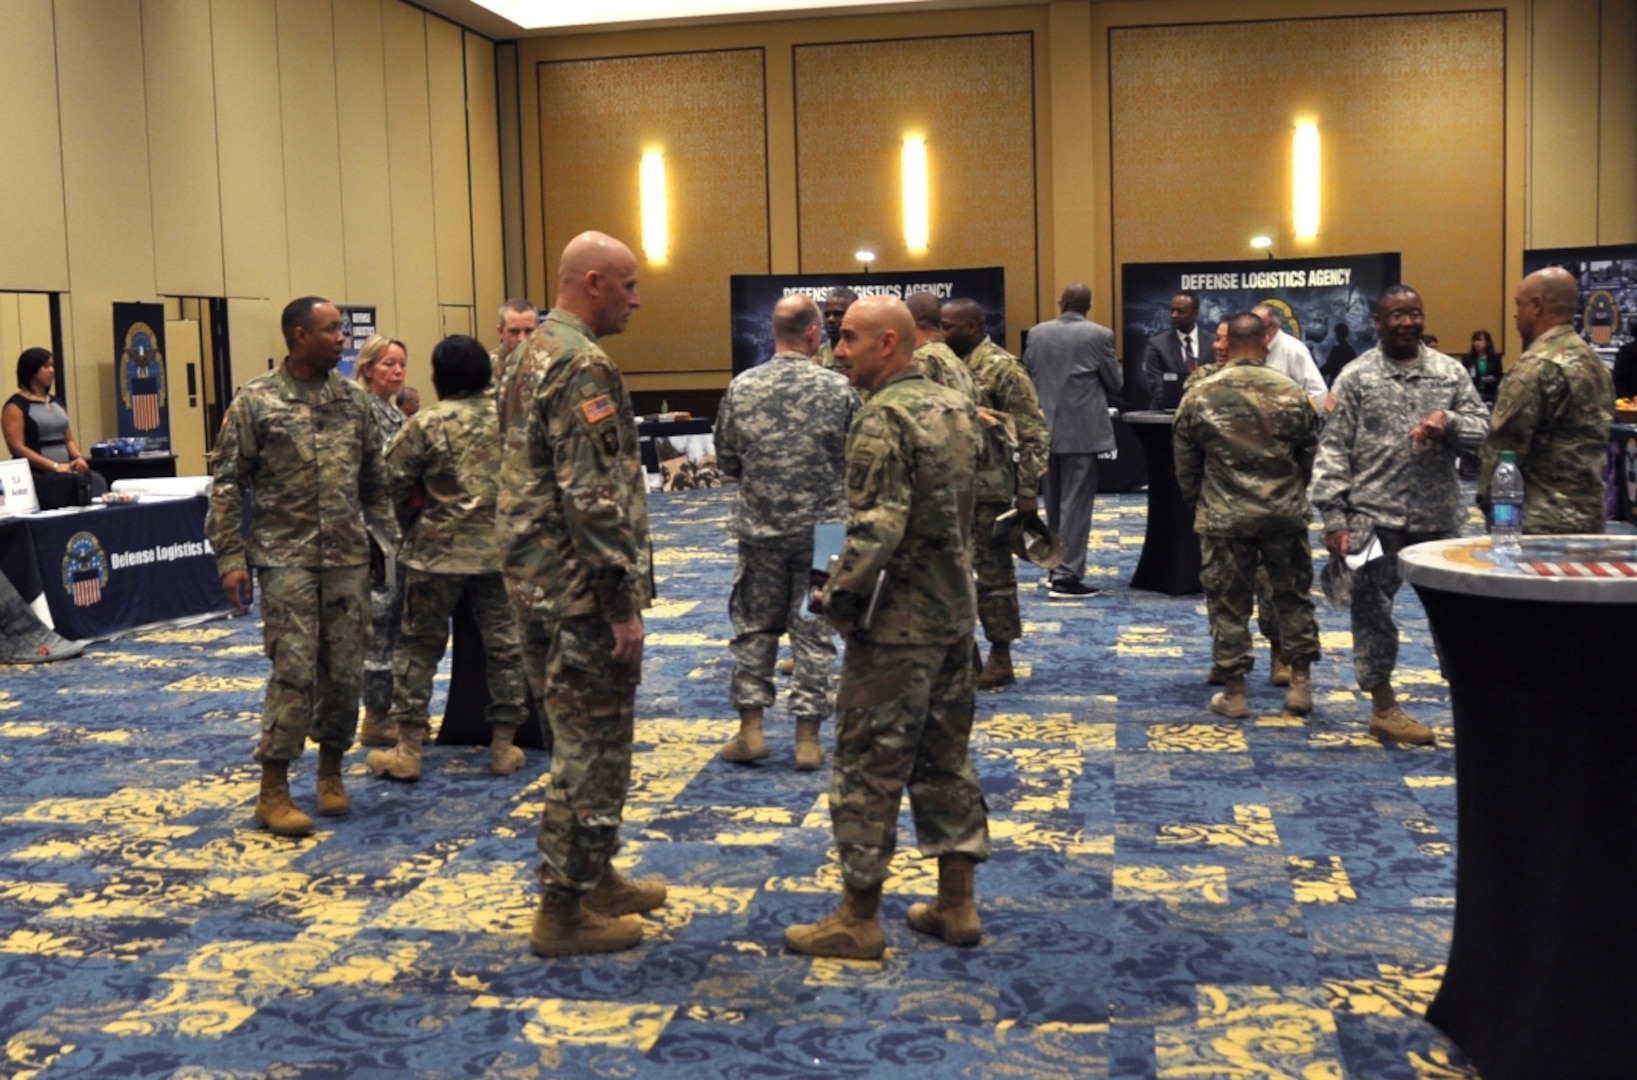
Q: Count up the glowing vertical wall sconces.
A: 3